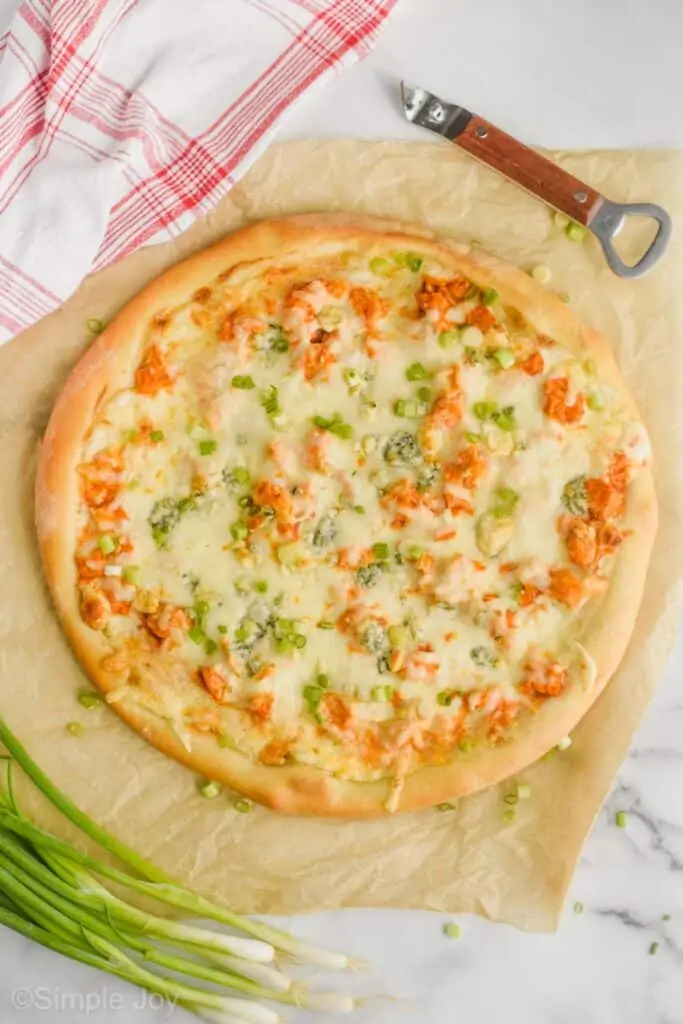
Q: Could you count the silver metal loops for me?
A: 1